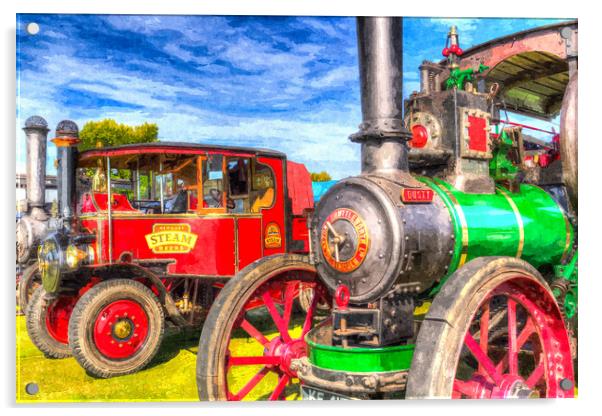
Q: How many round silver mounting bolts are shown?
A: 4